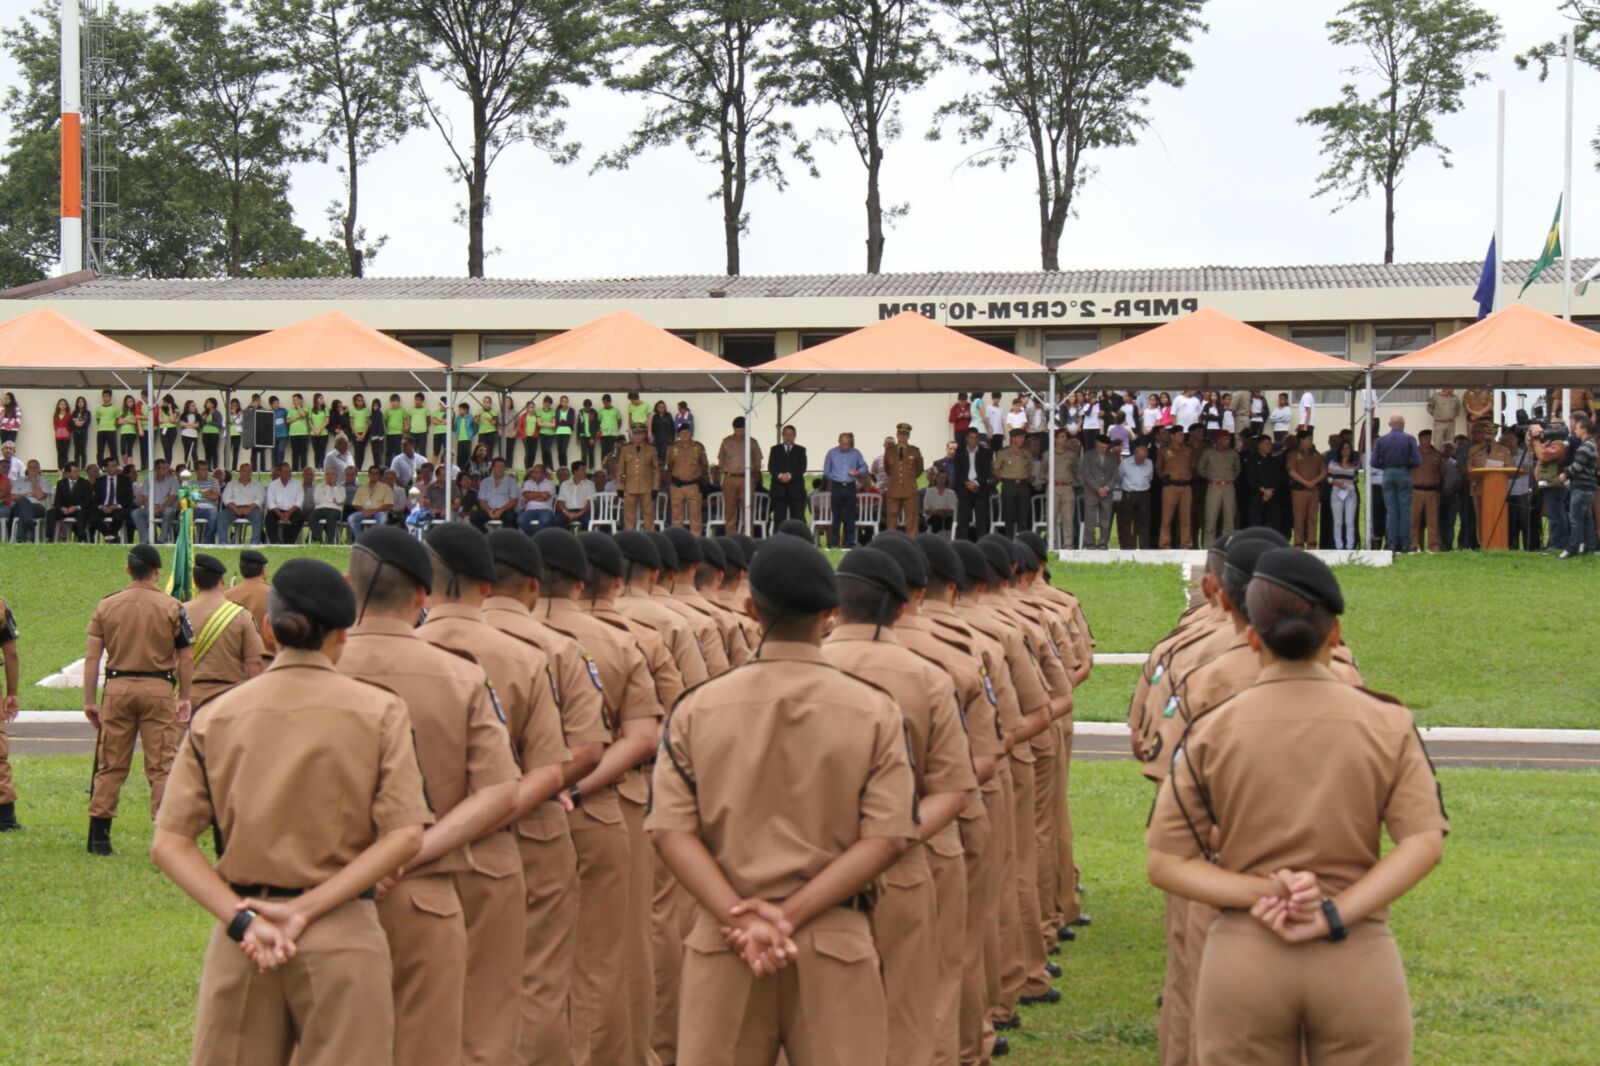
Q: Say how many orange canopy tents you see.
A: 6